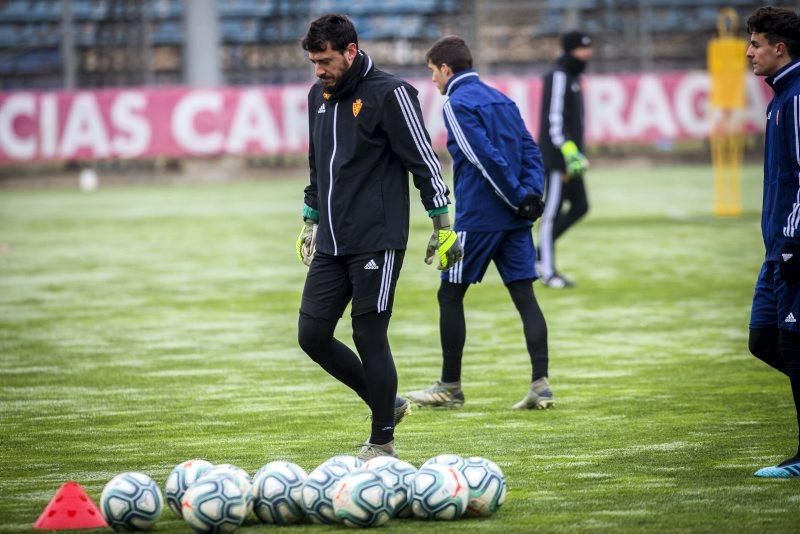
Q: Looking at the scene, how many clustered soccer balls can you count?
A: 12